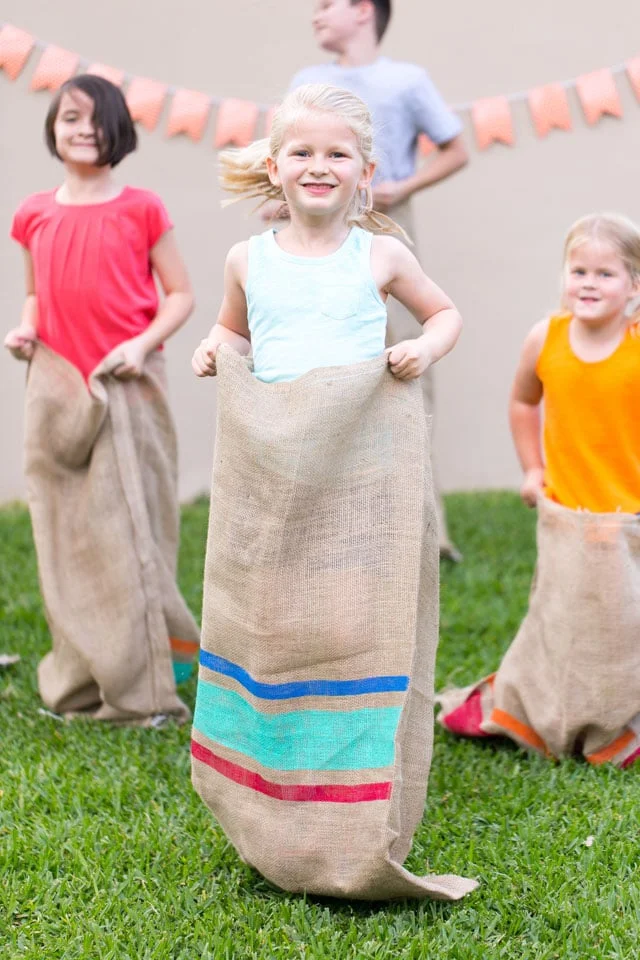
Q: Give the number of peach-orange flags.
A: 12